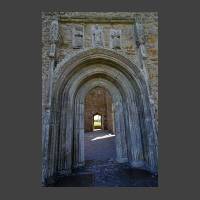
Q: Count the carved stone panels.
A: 3